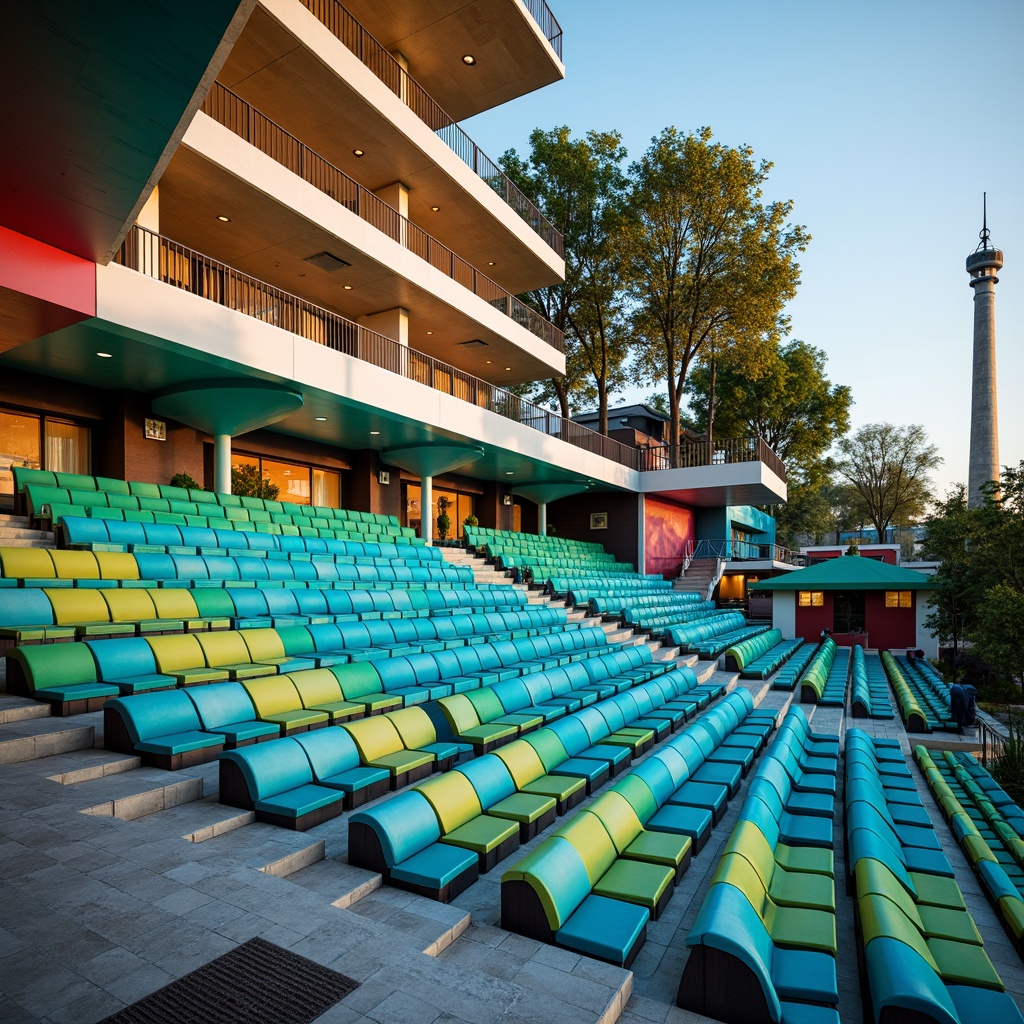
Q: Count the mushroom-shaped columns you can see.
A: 3